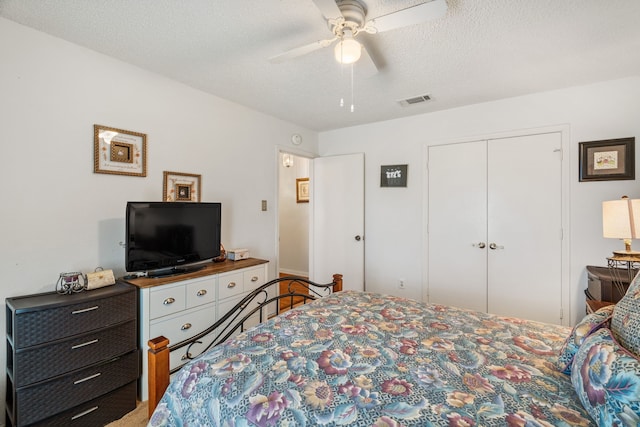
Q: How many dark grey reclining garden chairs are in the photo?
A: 0